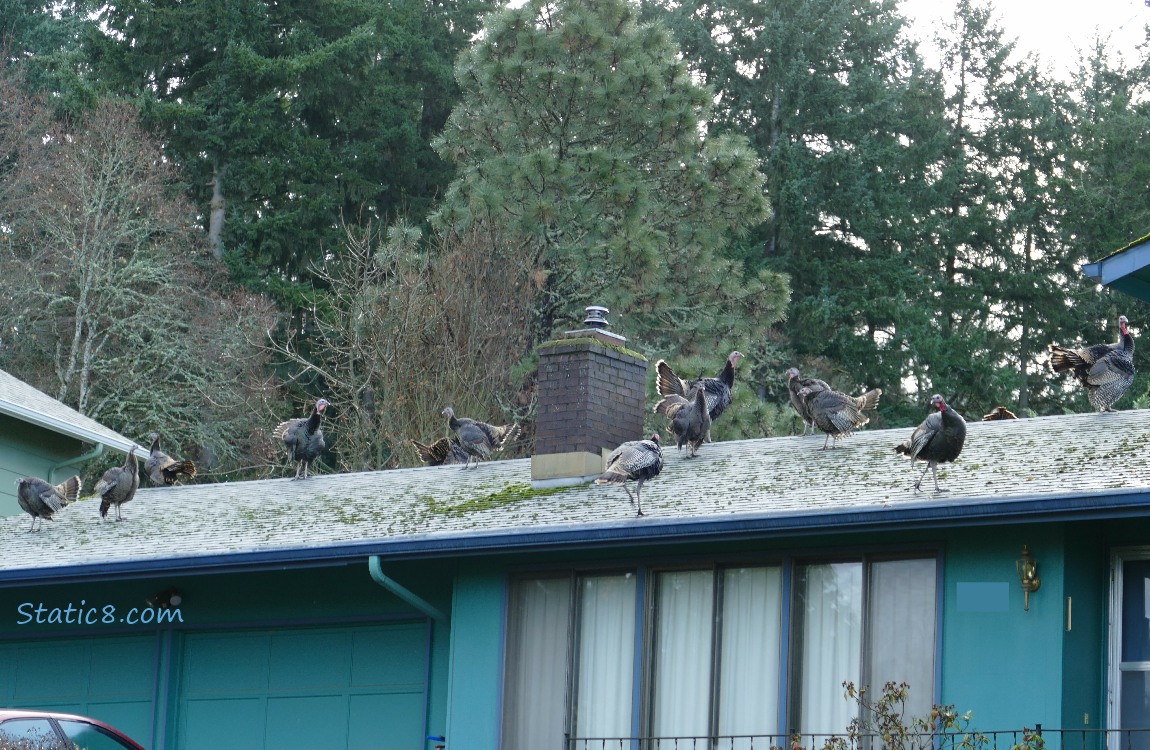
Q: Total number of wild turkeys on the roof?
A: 14